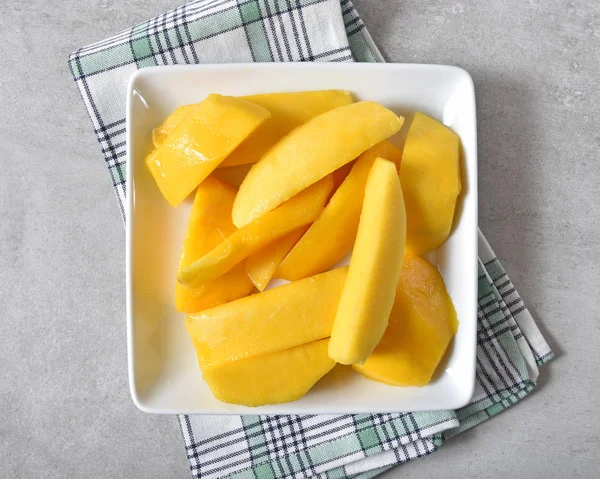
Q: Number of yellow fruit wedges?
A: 12